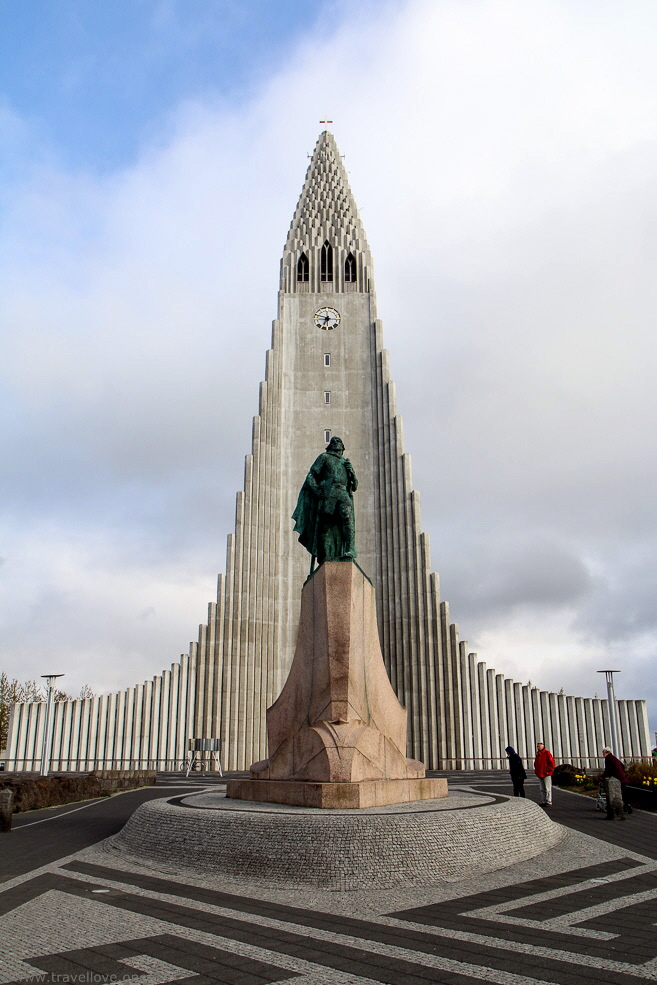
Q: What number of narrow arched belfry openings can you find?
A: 3